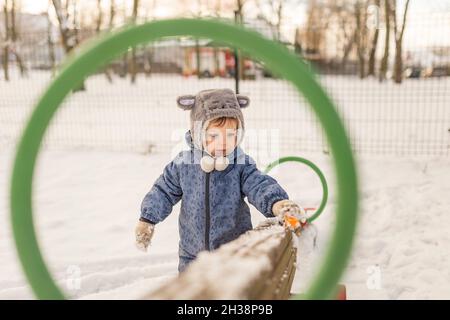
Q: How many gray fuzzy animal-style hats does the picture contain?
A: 1